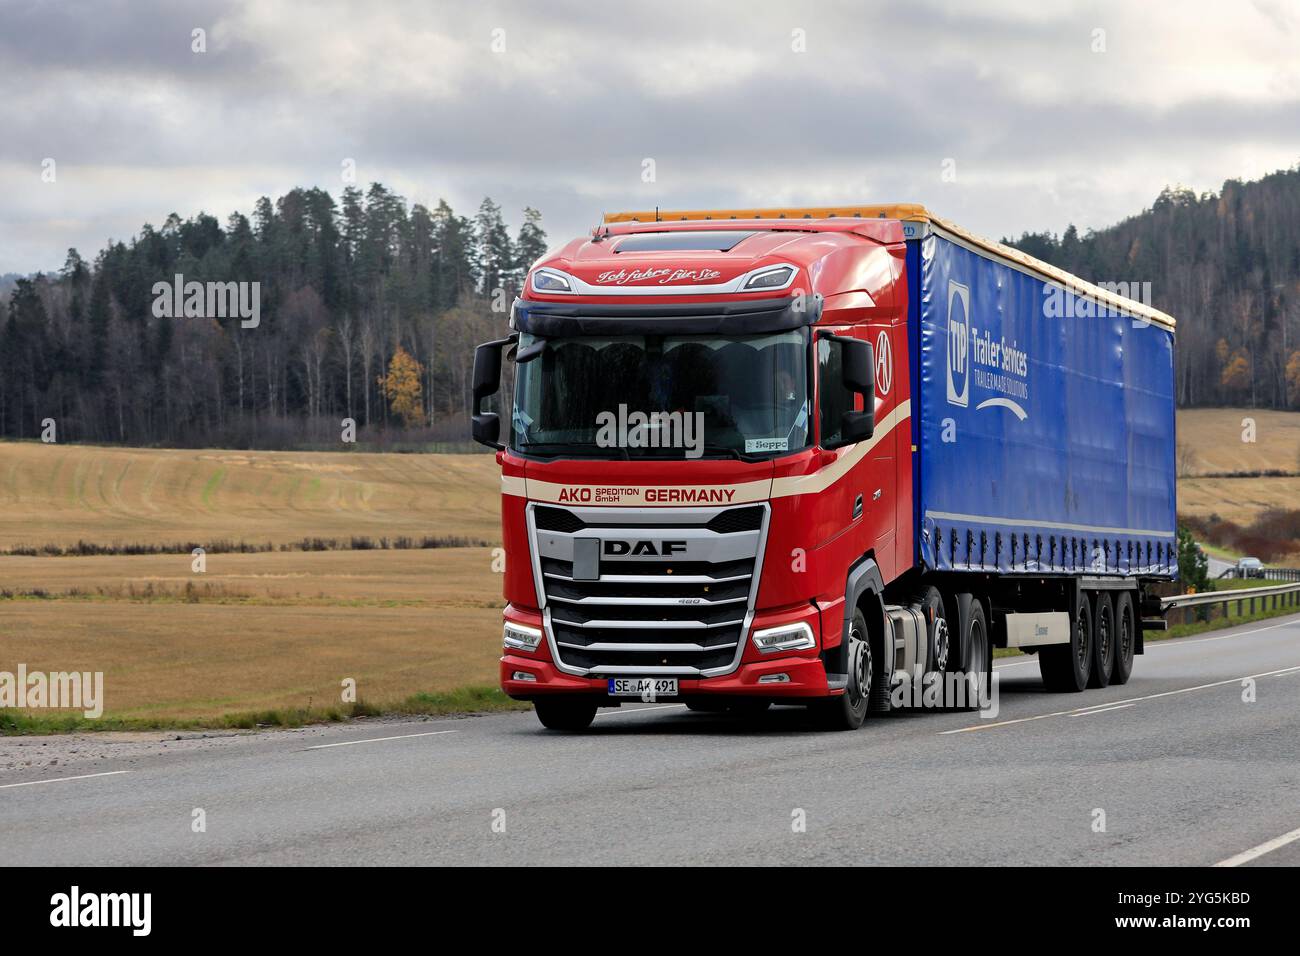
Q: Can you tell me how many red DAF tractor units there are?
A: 1